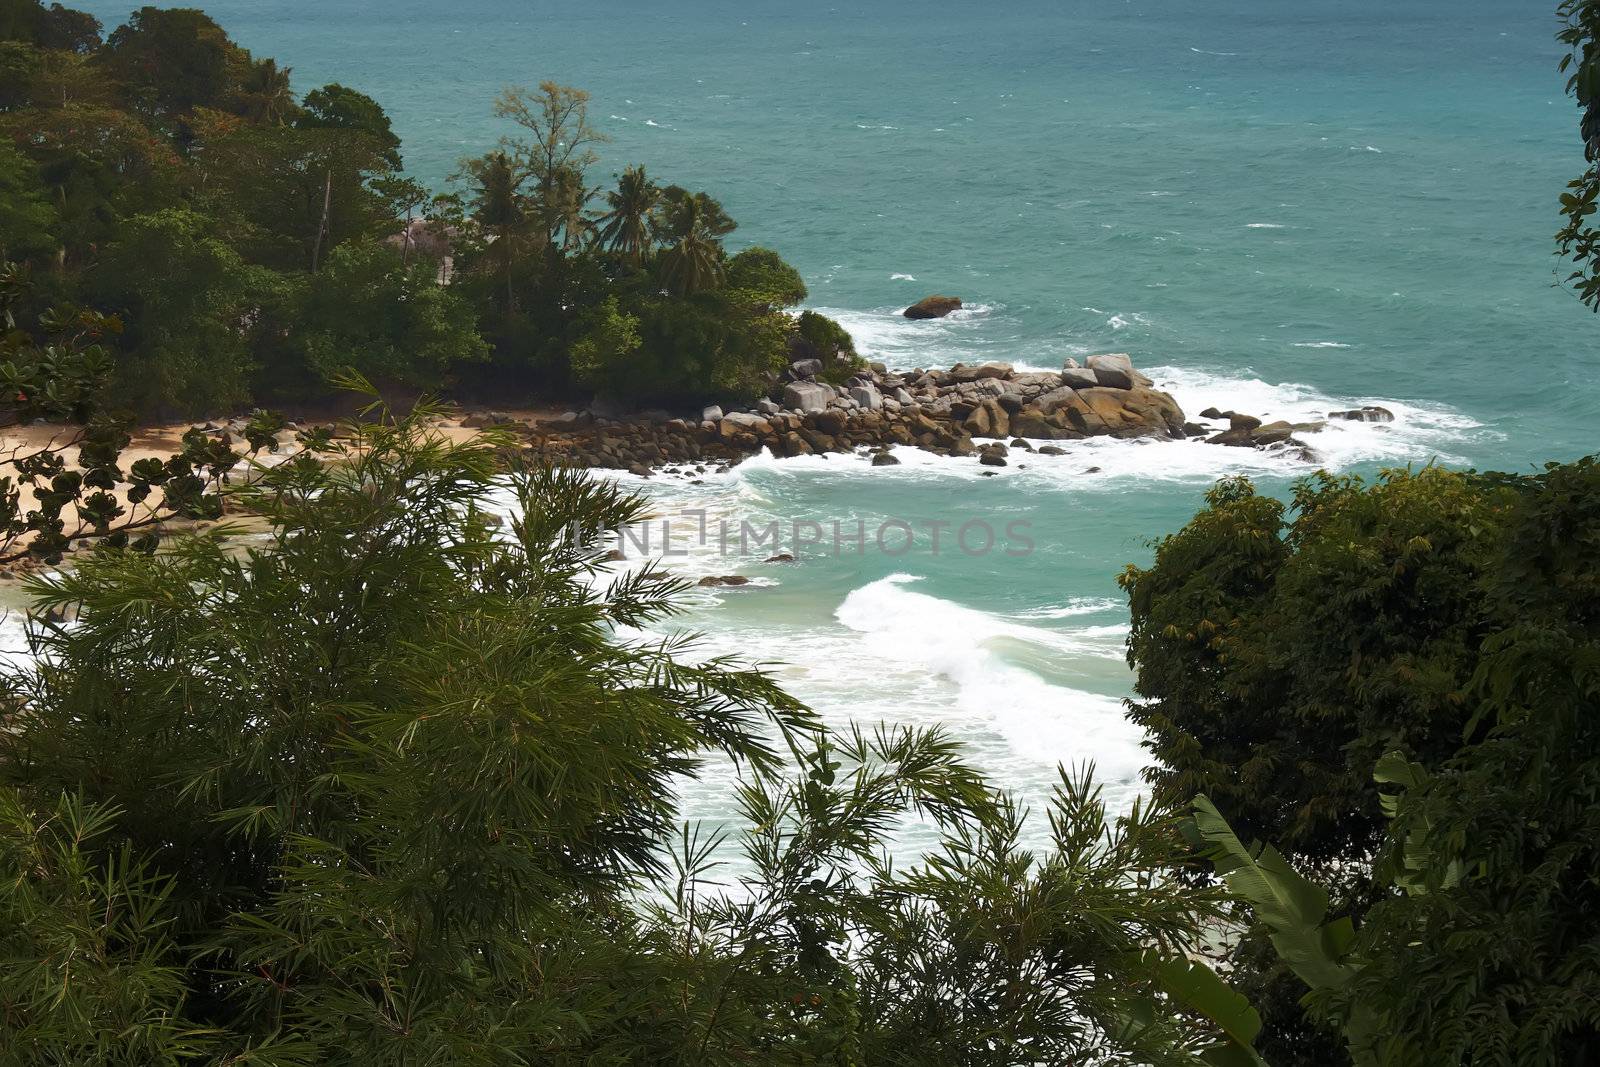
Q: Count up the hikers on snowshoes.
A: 0